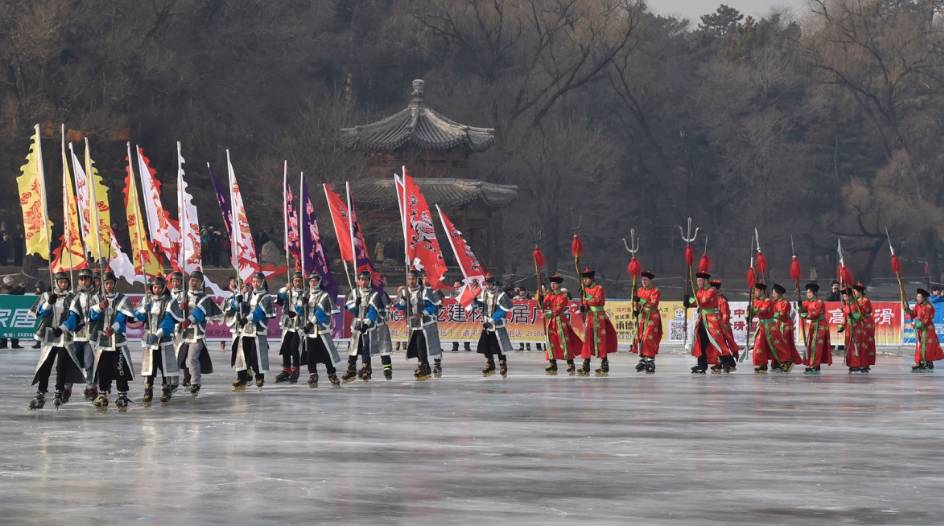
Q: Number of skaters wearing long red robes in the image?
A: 11